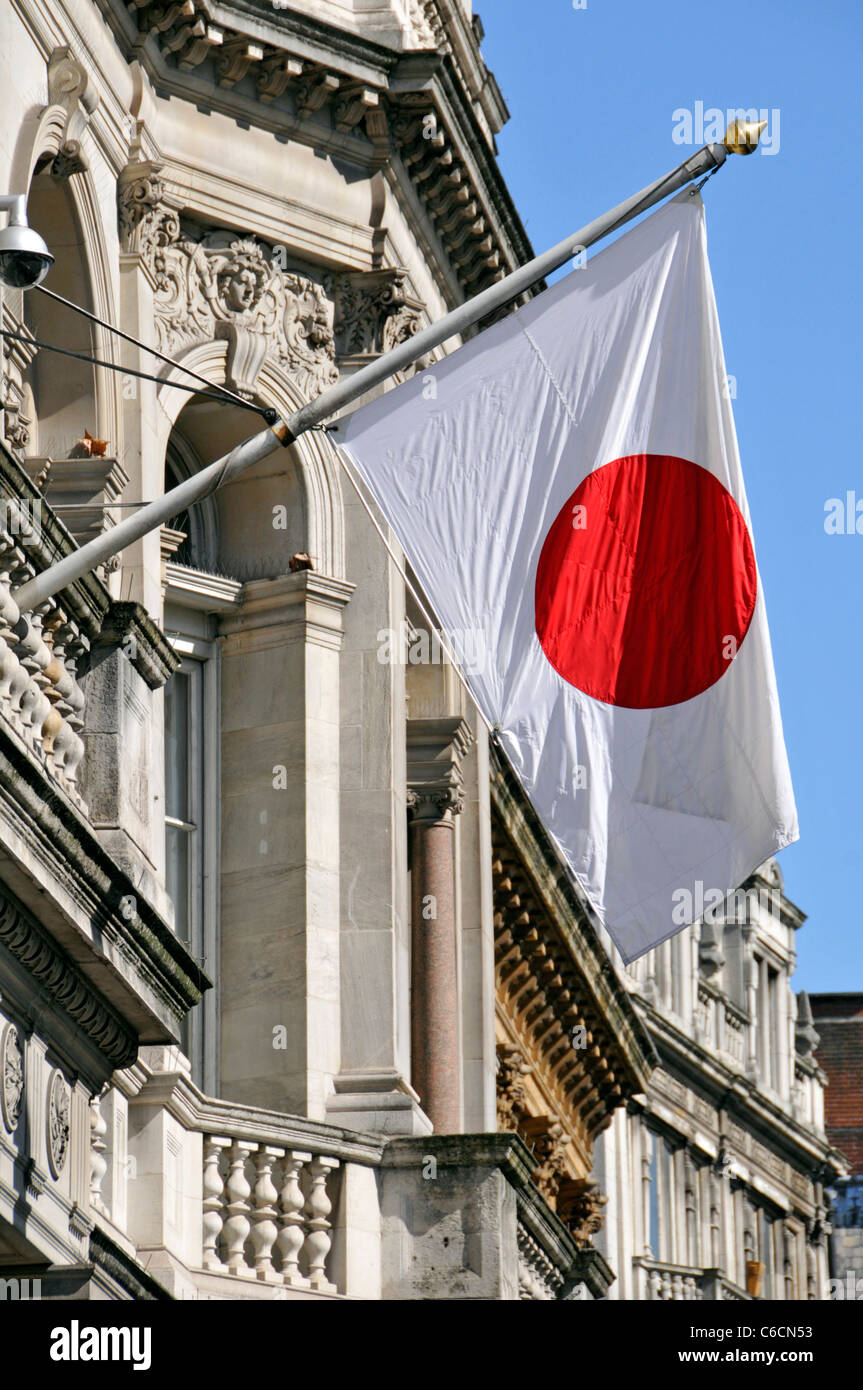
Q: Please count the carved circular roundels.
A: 2